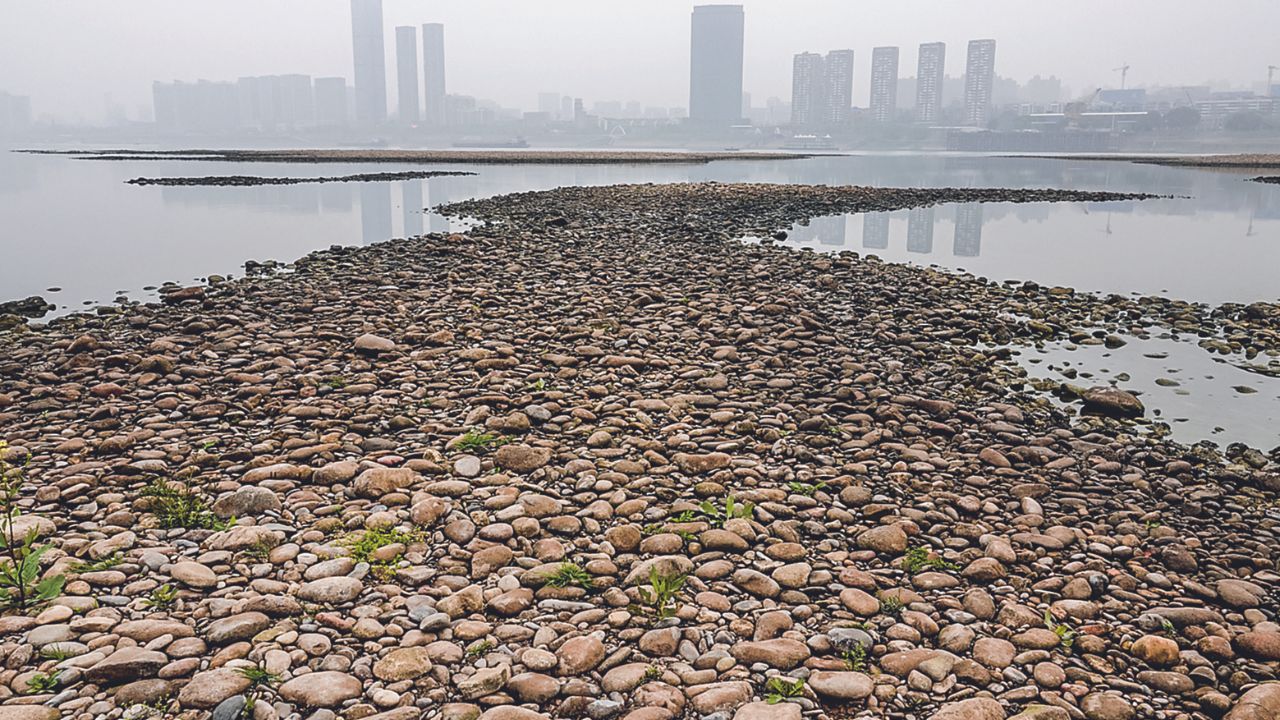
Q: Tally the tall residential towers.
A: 5